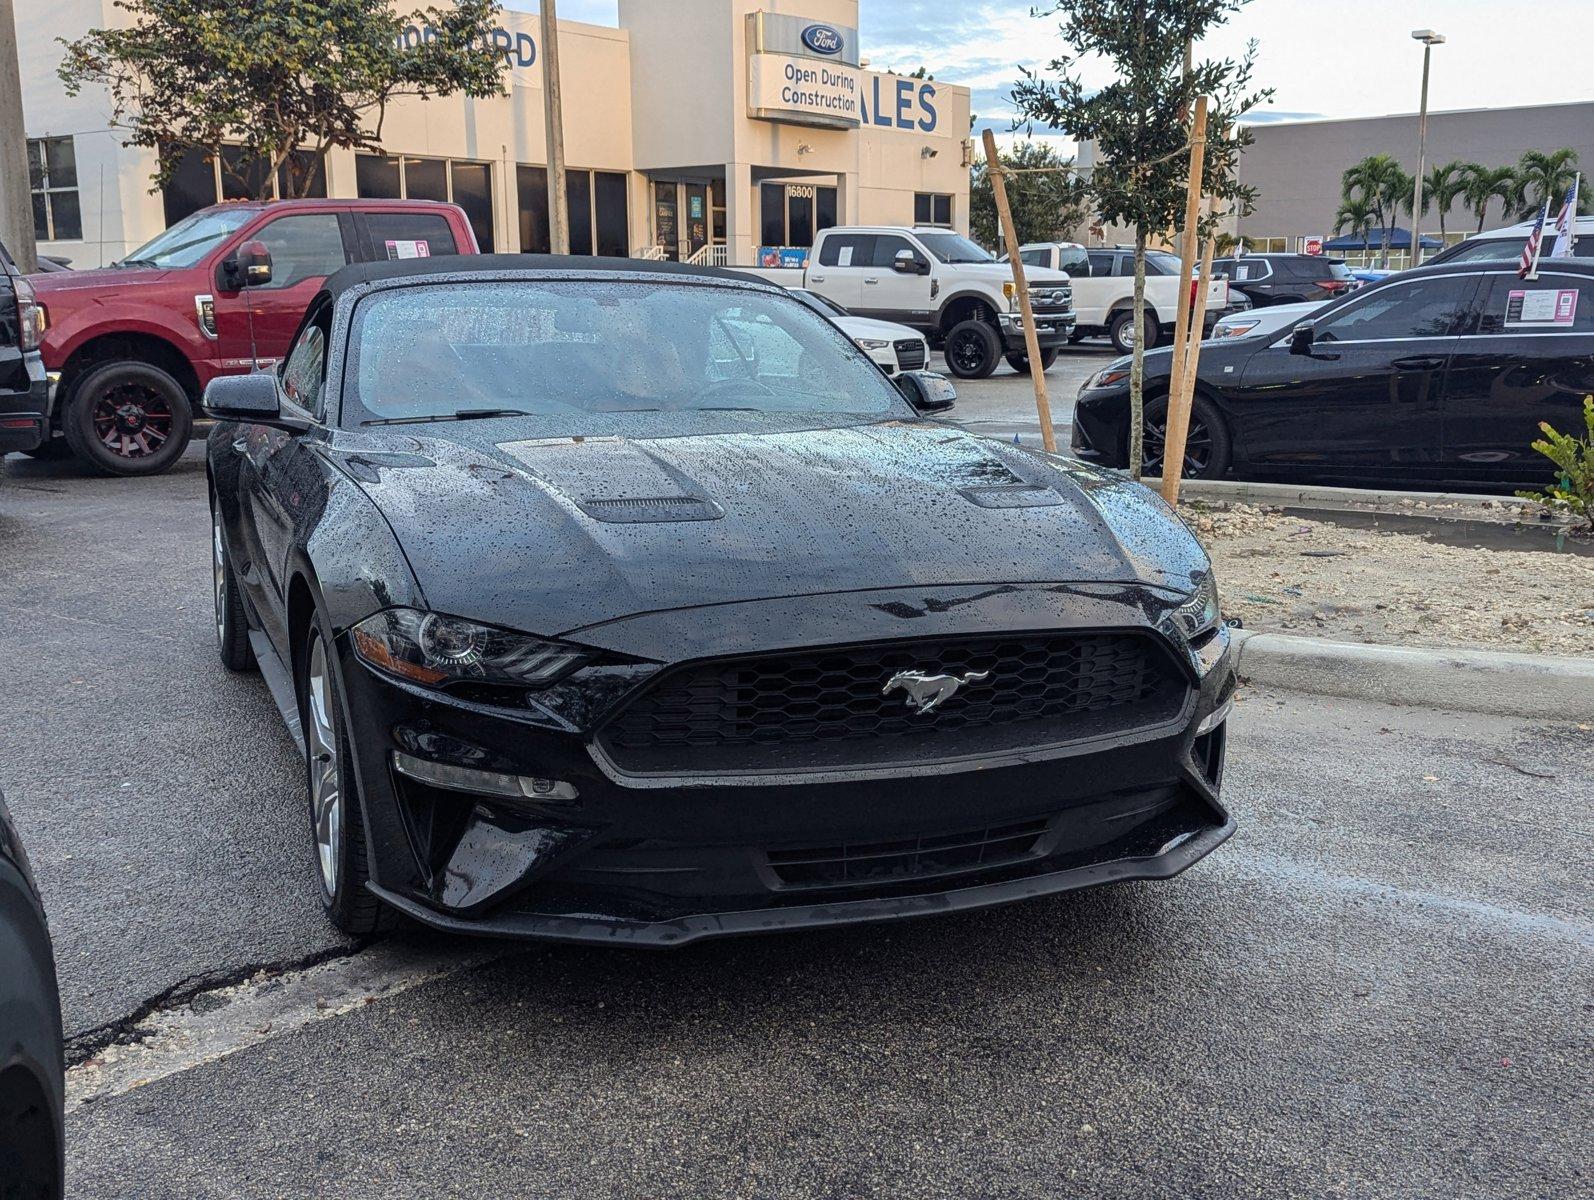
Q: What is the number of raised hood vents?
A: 2